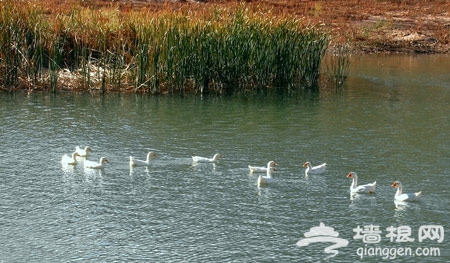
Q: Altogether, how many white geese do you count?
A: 10